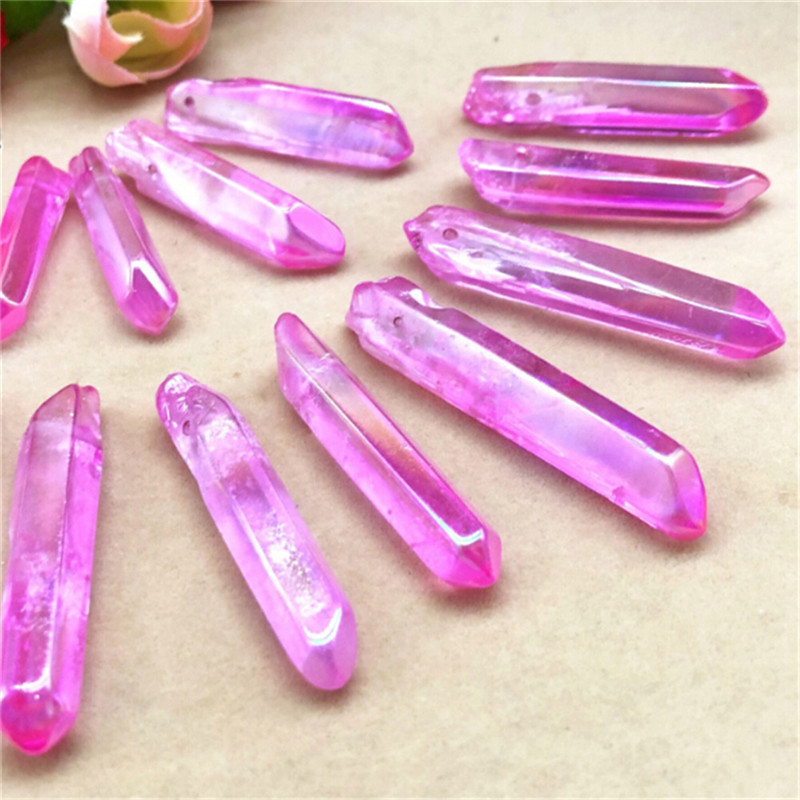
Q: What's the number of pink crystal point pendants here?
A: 11